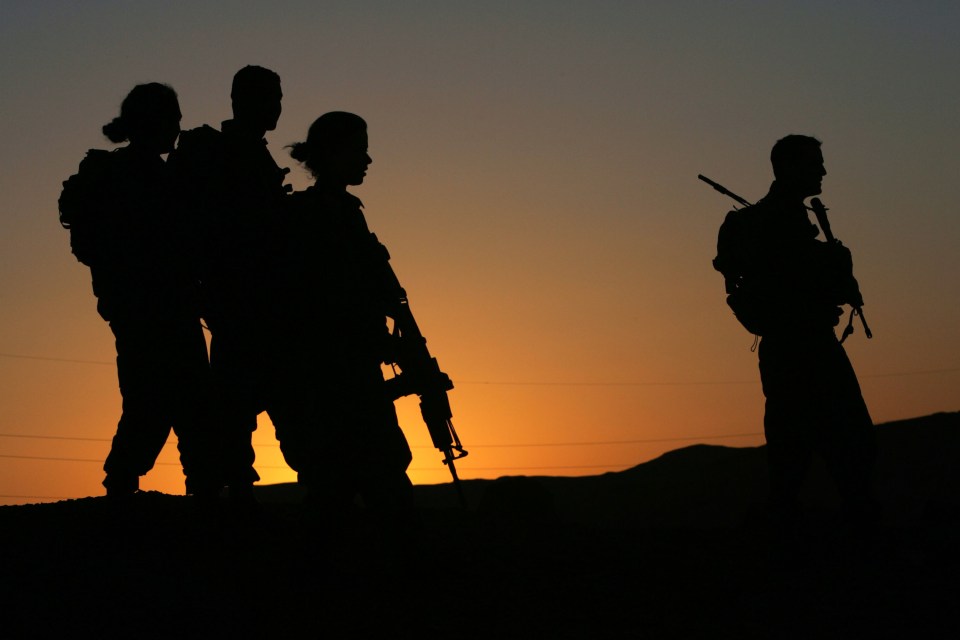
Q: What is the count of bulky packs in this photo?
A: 3